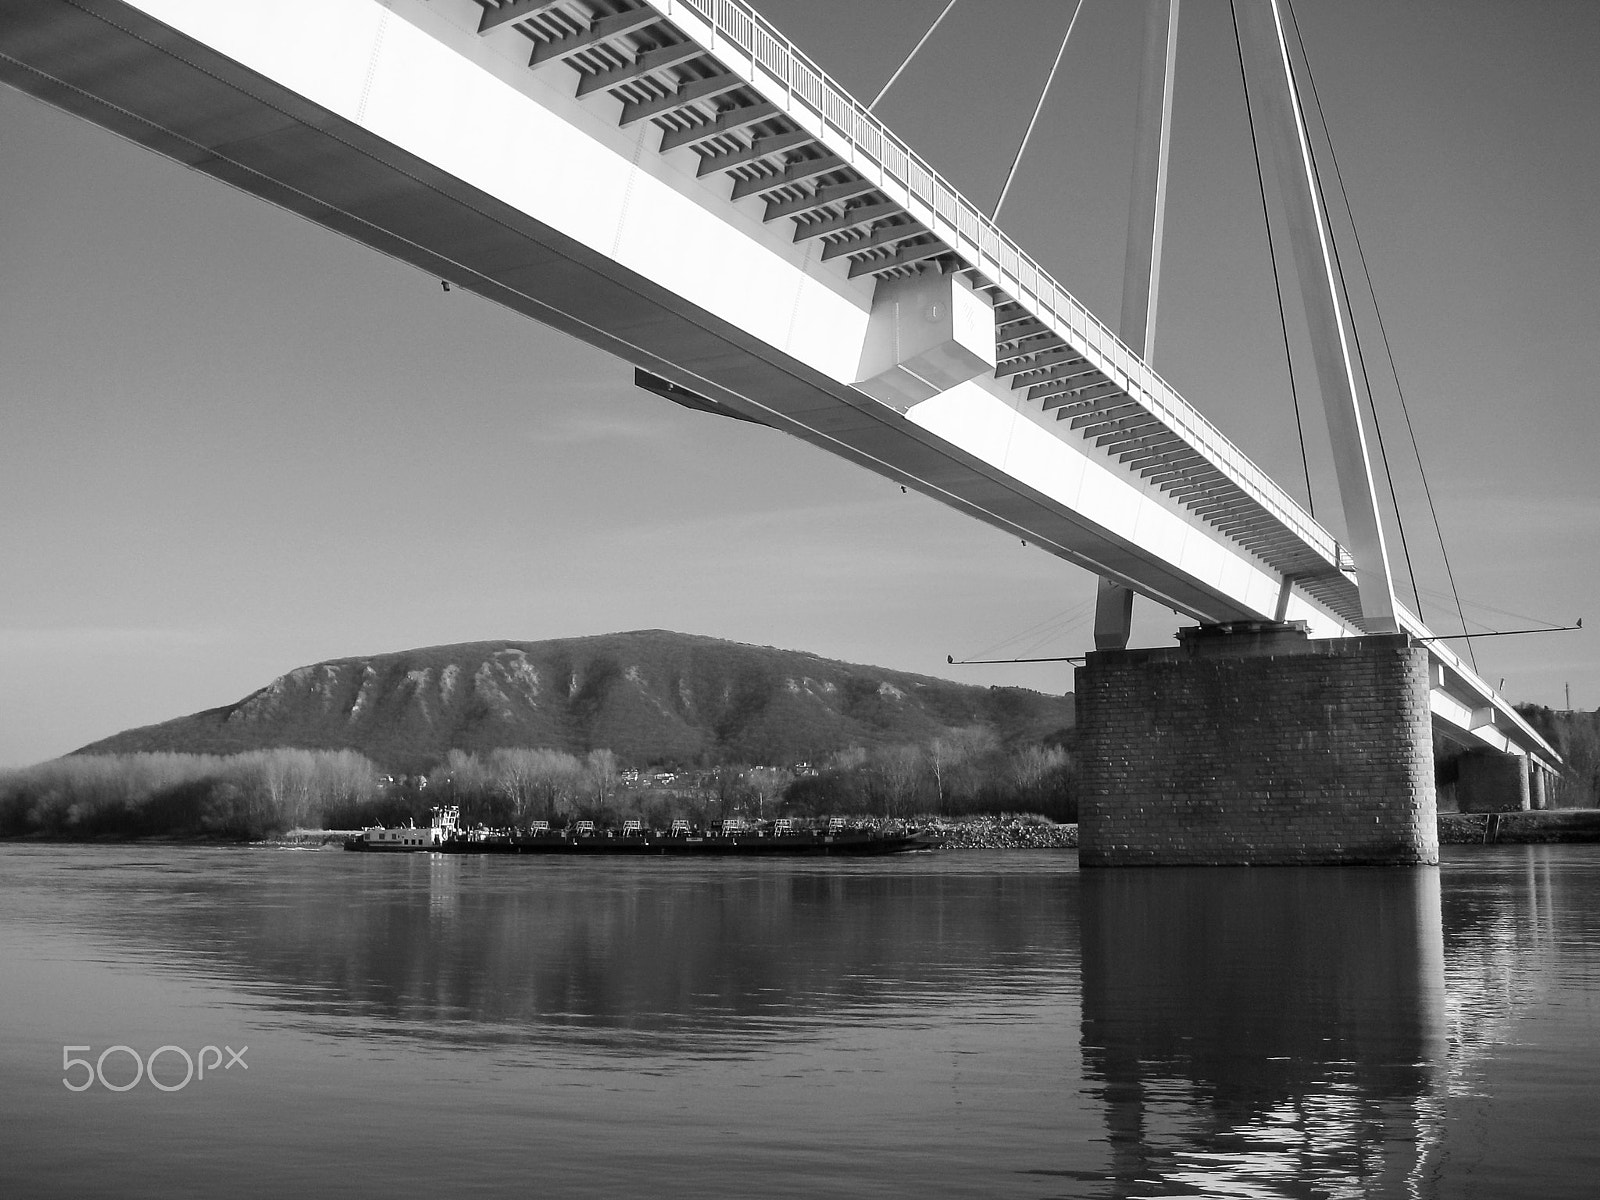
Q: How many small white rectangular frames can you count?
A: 7